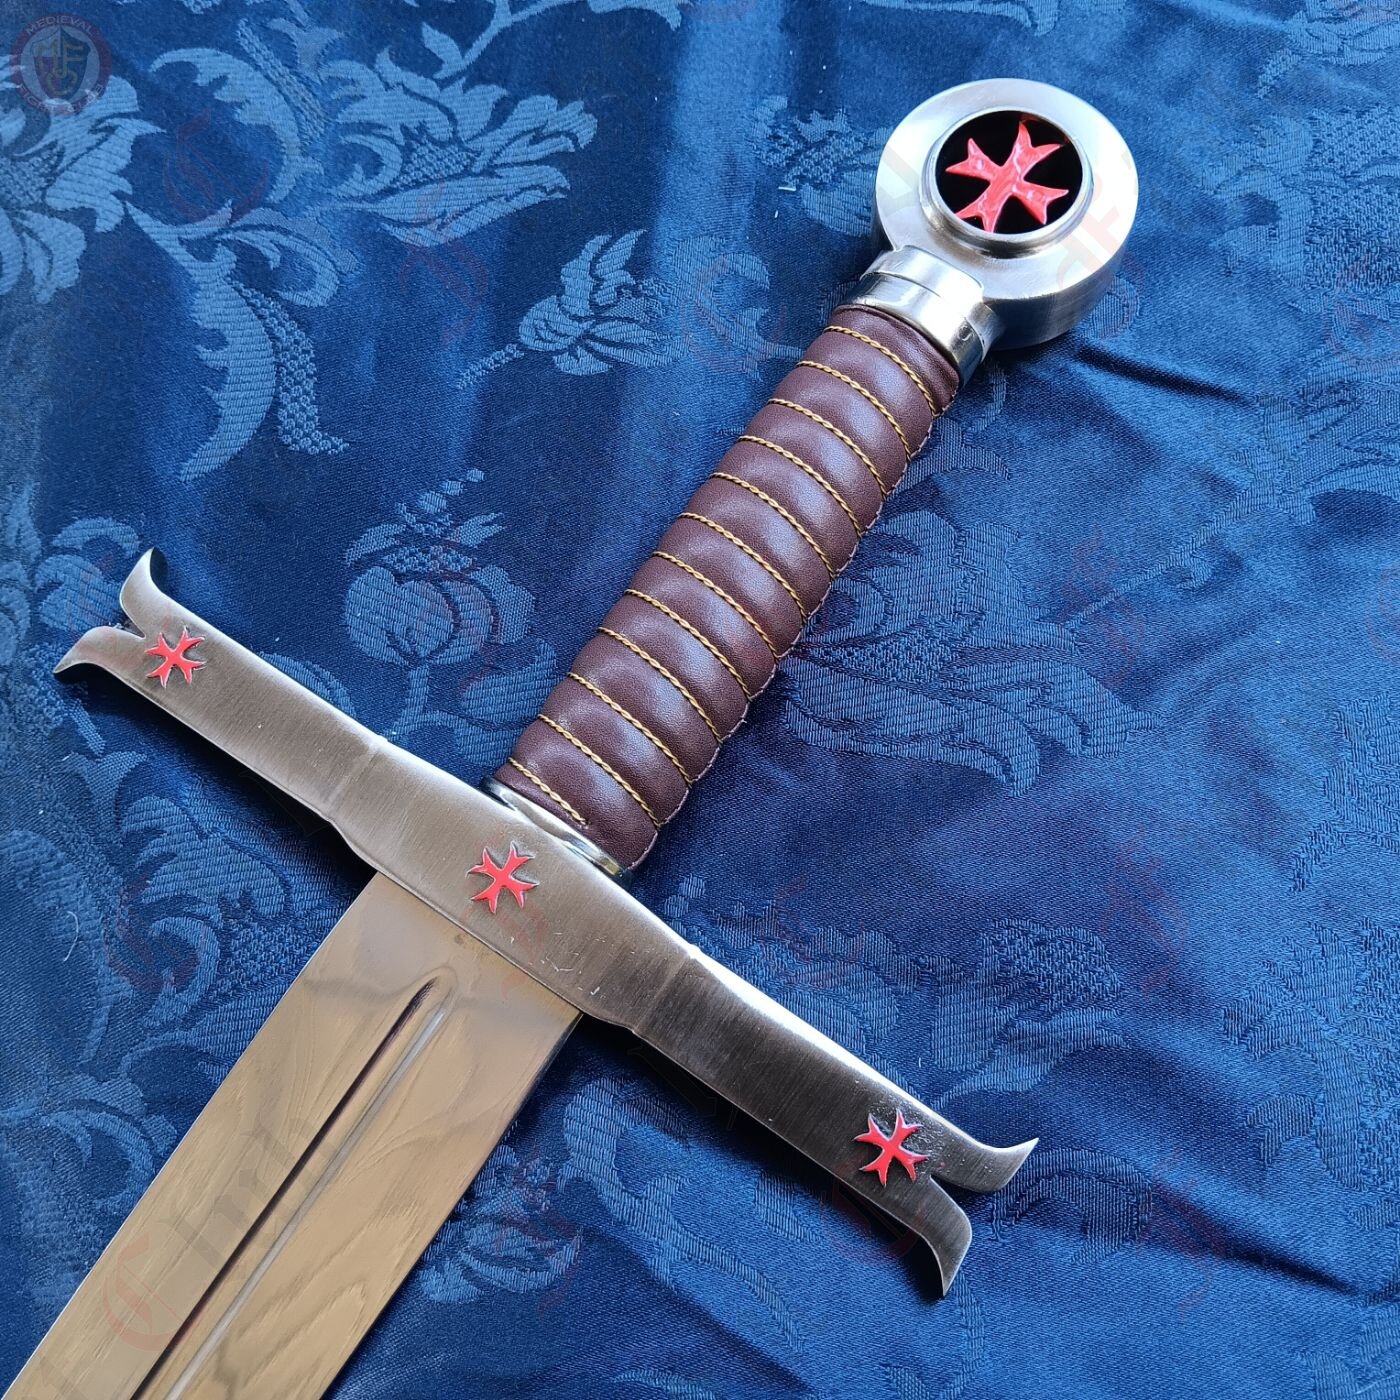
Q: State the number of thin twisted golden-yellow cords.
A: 12